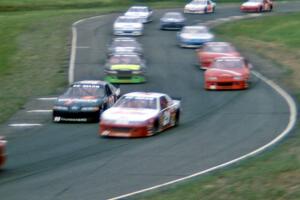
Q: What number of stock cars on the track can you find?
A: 13